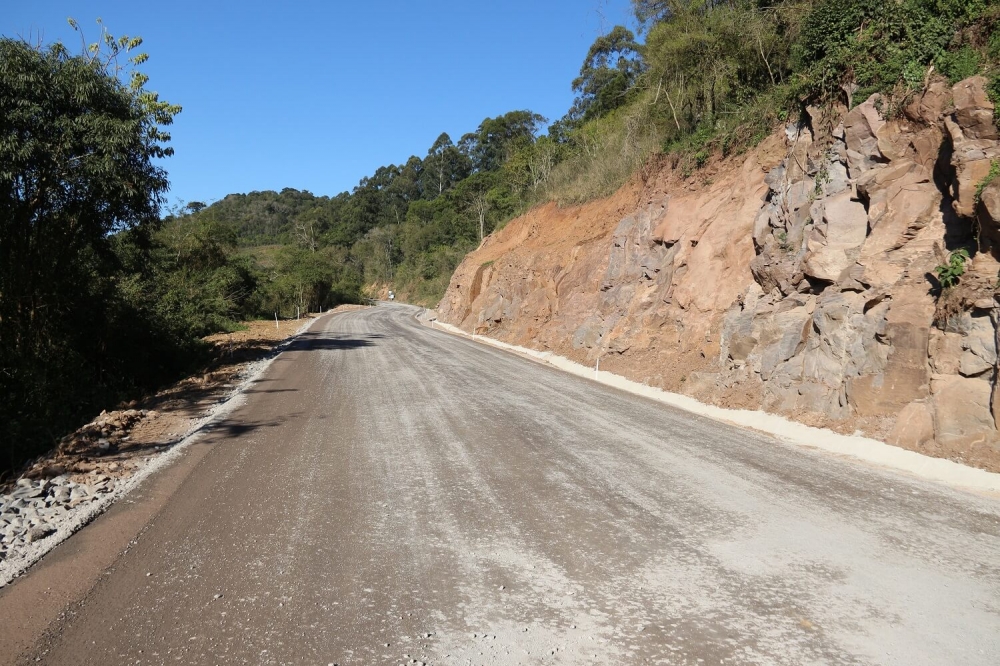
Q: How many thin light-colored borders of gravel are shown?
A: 2